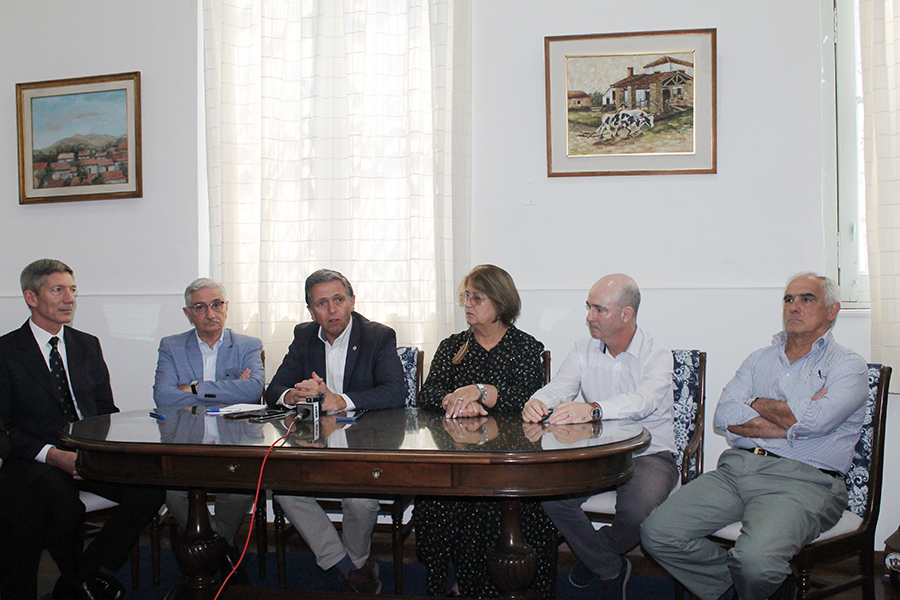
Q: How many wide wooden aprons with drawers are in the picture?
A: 1